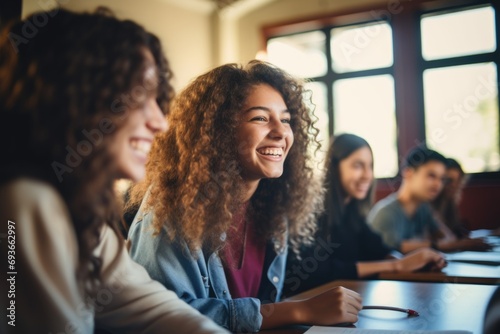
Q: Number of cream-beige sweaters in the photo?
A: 1